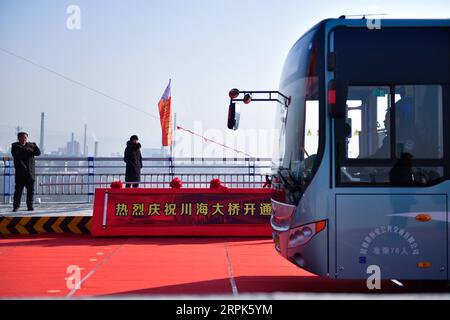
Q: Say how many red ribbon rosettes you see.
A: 3